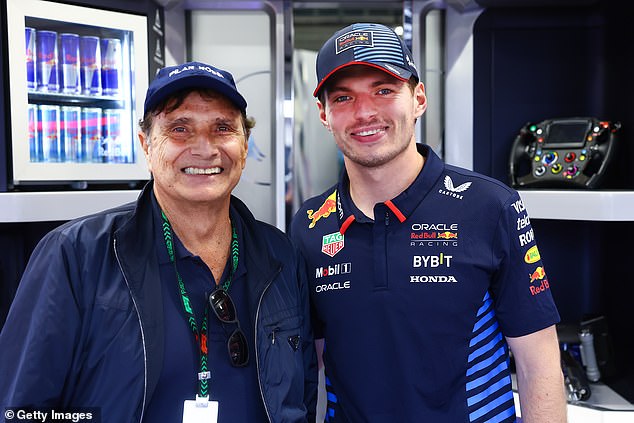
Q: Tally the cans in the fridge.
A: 10